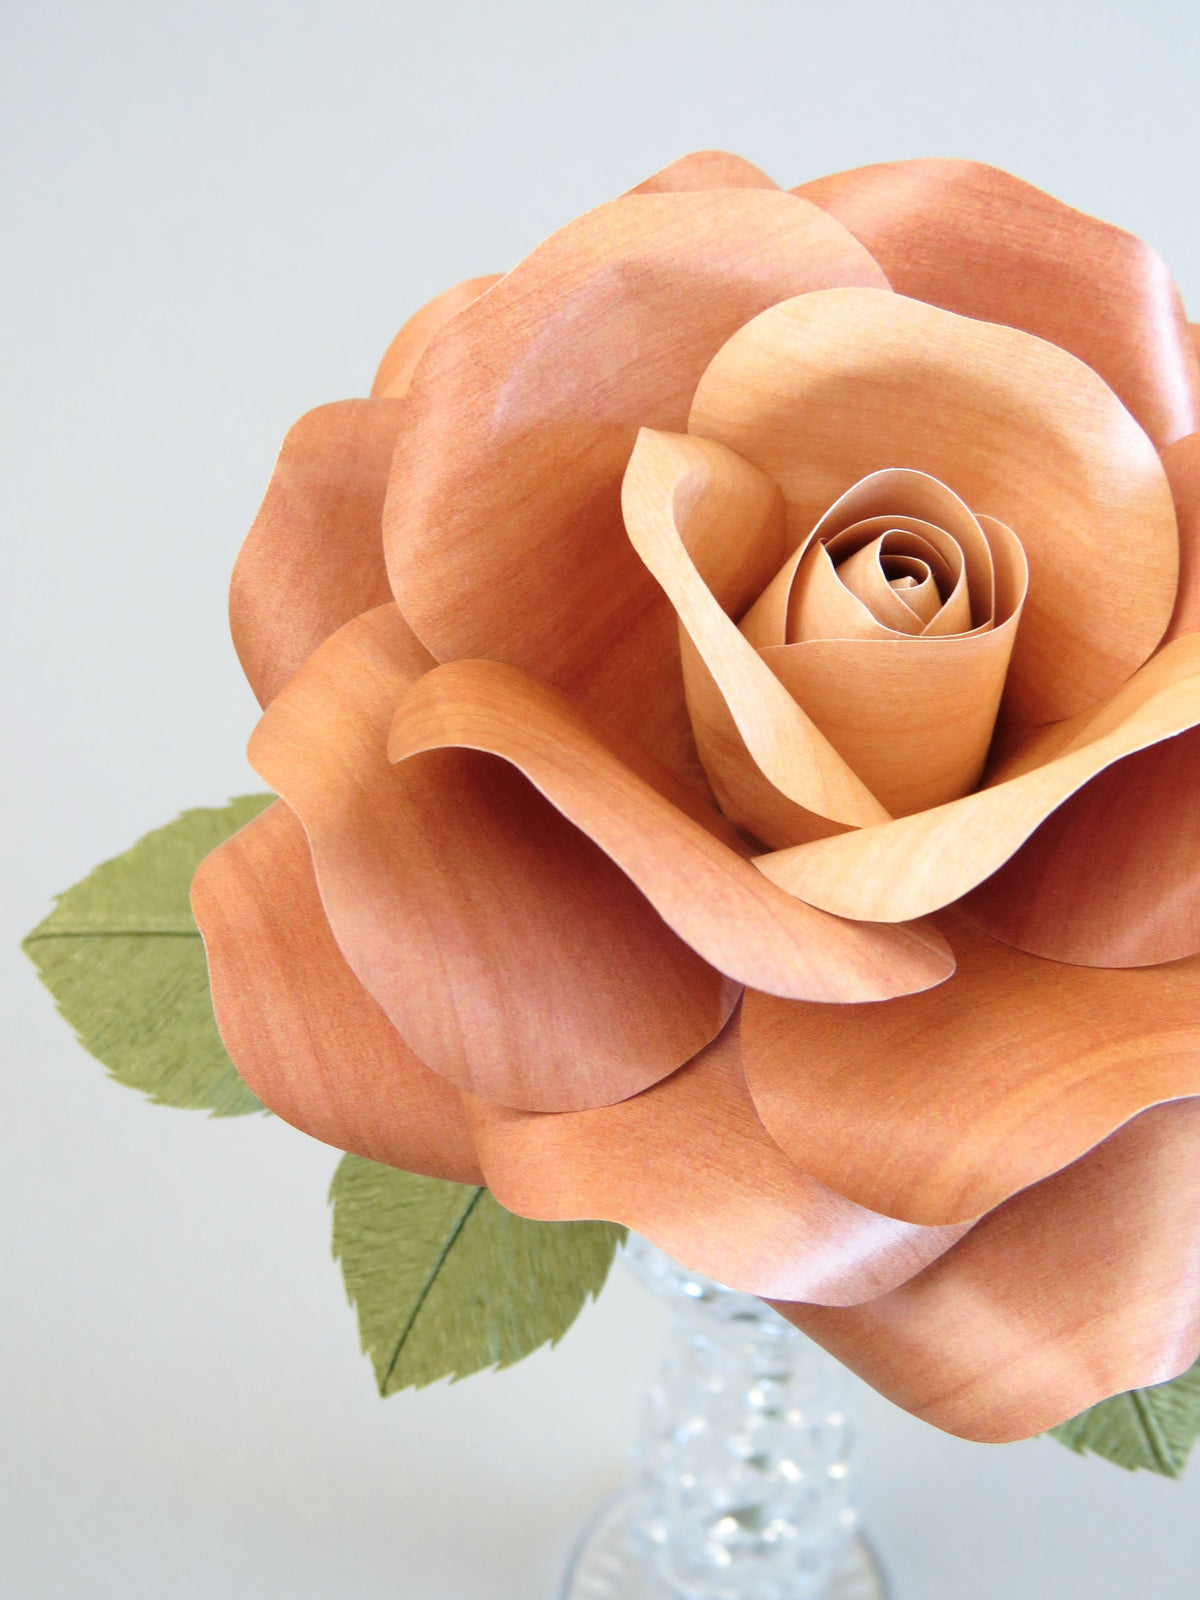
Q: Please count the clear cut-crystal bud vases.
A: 1